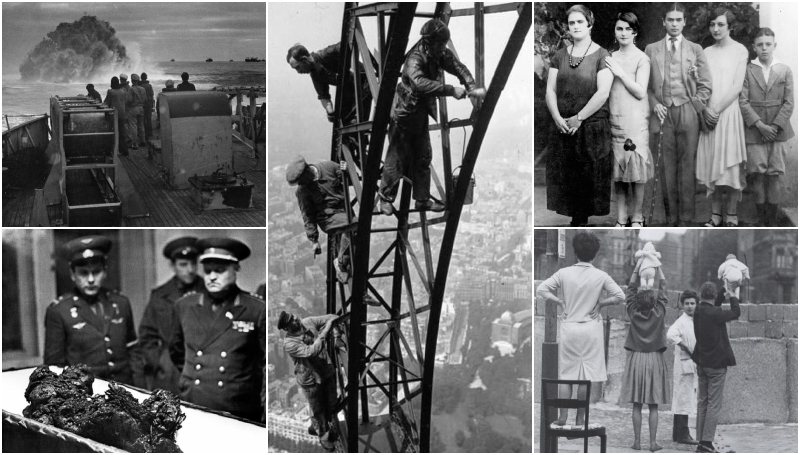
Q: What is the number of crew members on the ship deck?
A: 7